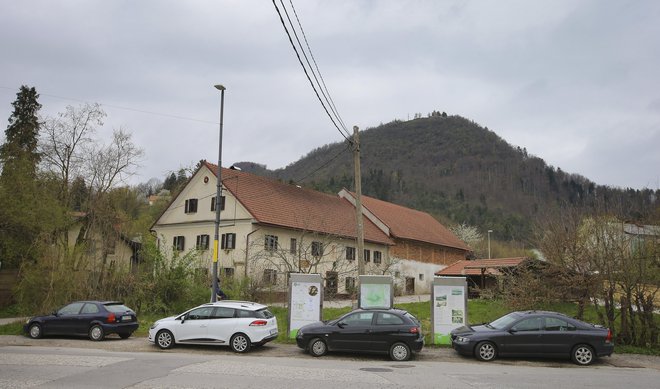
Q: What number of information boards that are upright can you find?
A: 3